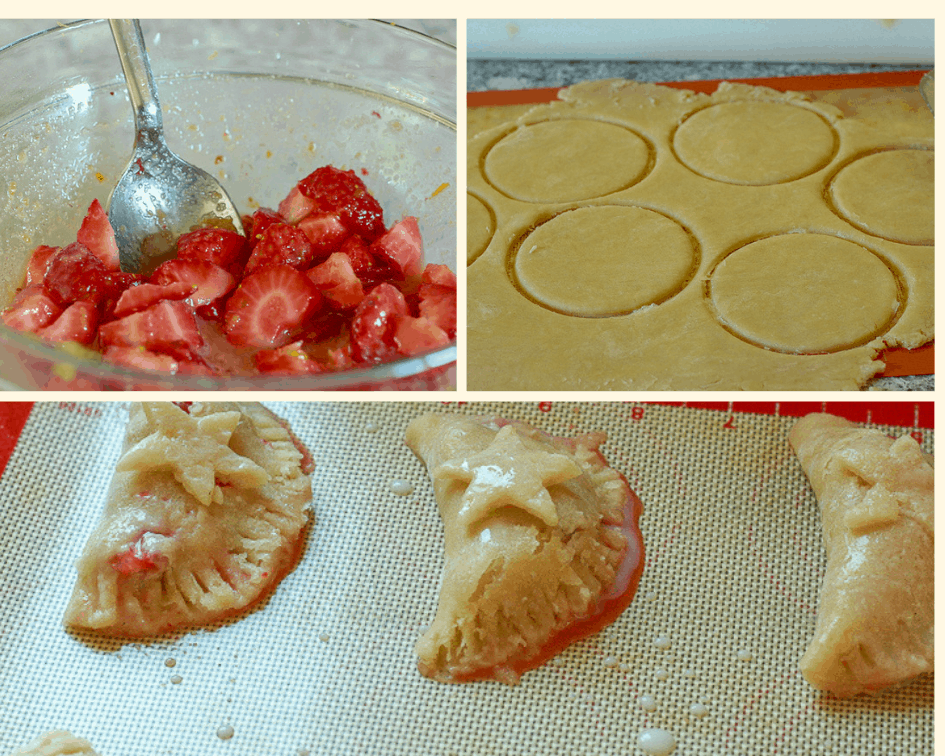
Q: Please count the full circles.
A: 4